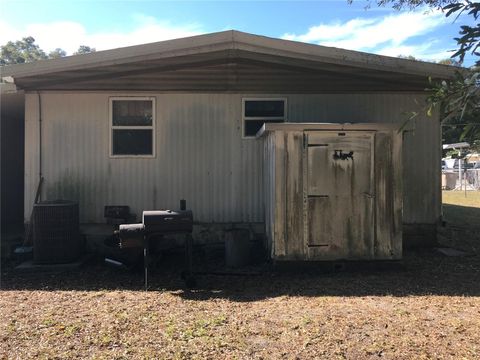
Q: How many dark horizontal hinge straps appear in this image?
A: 3